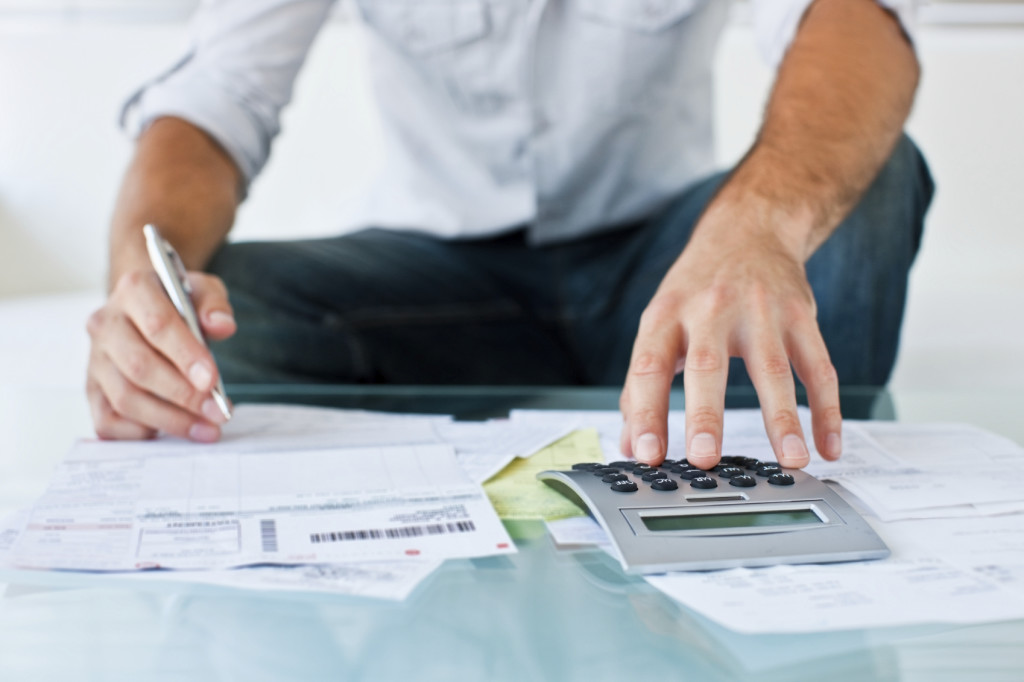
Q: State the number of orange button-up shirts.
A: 0